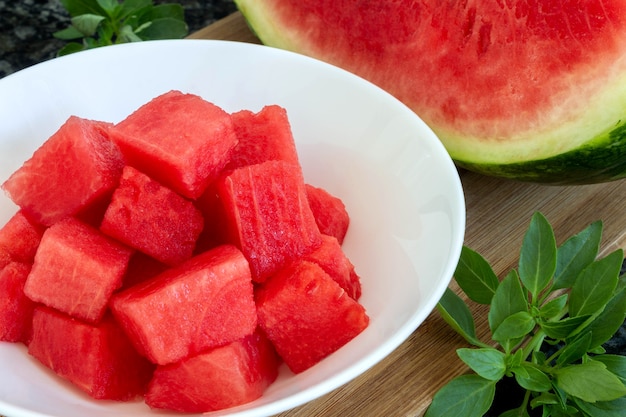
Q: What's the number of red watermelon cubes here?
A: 14